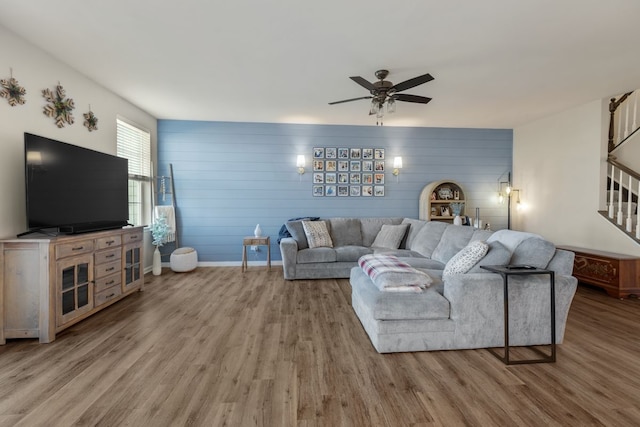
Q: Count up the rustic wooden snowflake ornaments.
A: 3